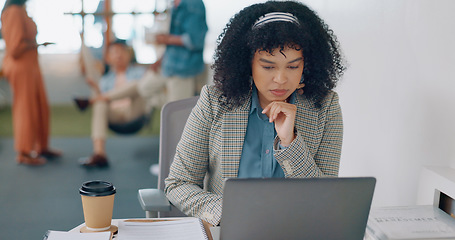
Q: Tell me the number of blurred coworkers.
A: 3